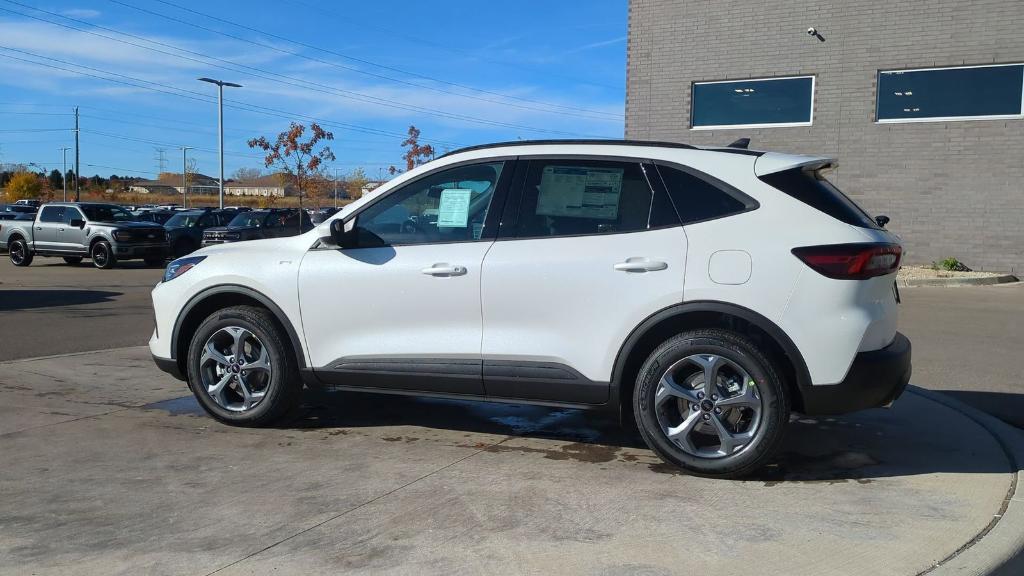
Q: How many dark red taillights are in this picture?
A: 1